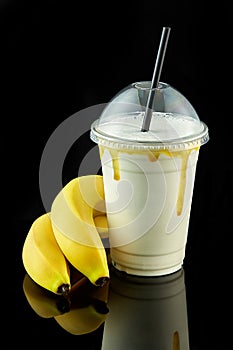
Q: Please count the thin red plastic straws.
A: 0